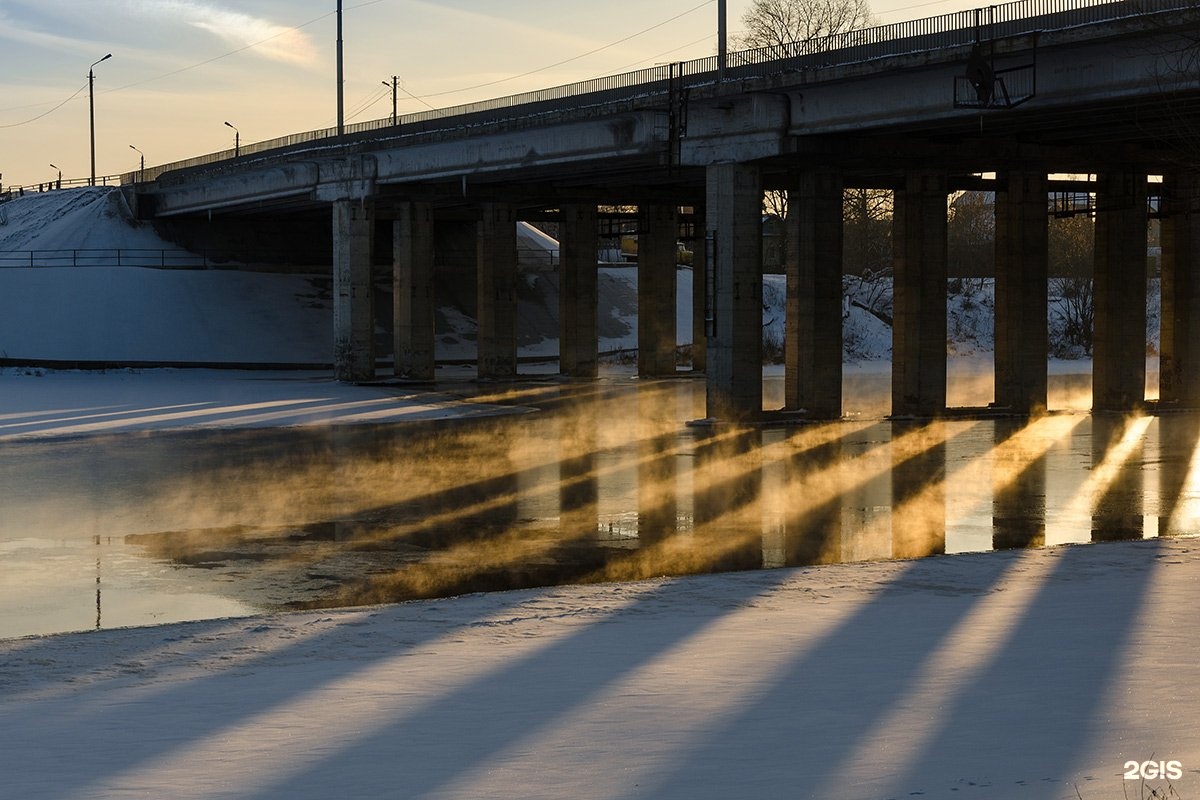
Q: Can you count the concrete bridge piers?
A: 12